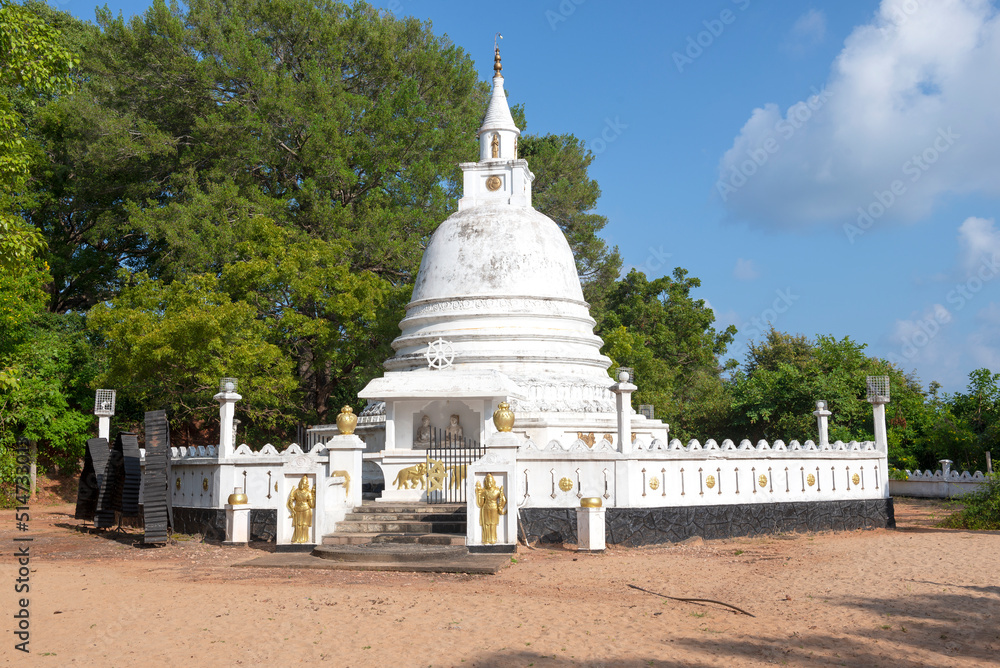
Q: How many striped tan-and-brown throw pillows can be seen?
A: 0